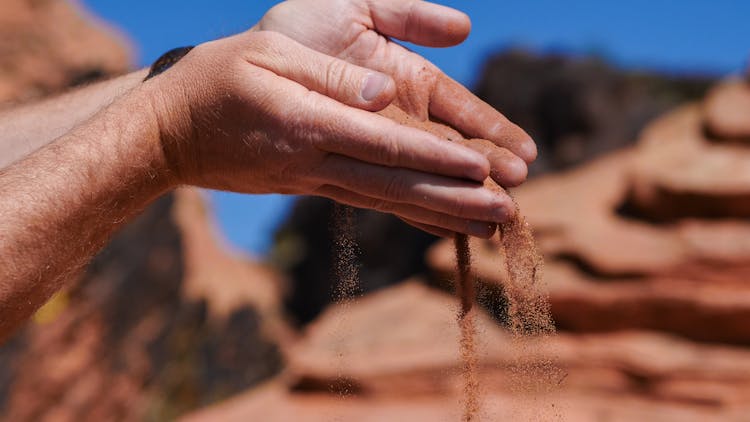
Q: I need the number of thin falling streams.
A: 3